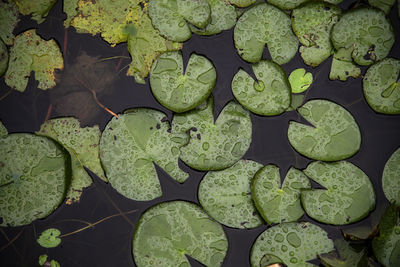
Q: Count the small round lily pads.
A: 2